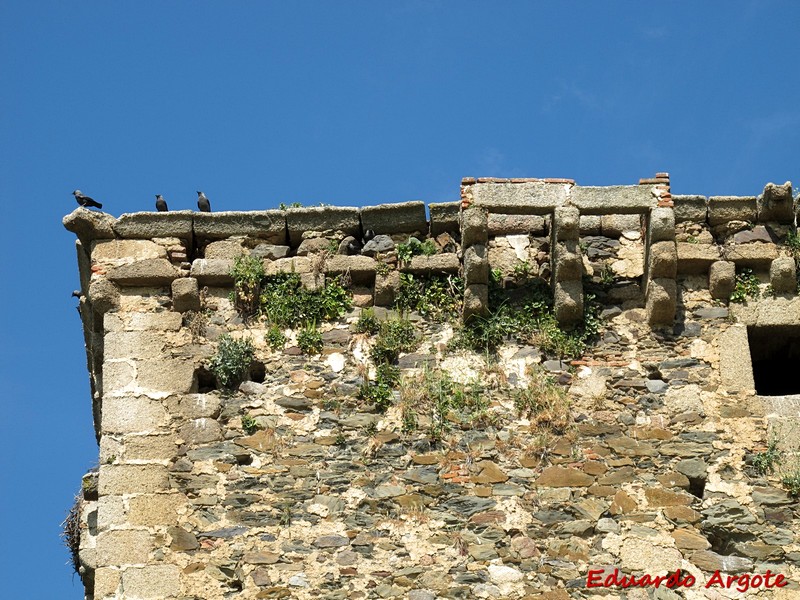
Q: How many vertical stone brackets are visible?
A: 3